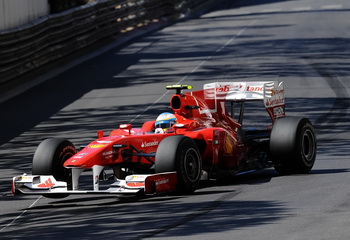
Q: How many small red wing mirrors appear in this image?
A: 2